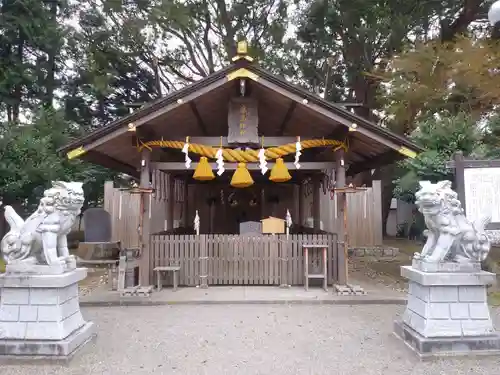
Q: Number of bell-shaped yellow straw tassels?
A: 3